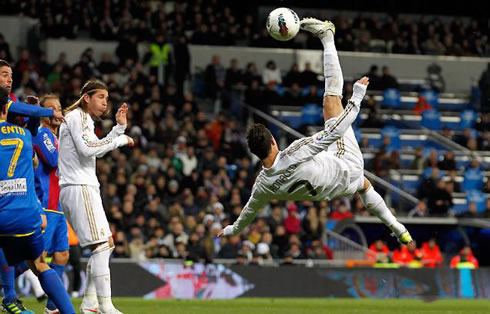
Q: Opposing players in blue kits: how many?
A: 3